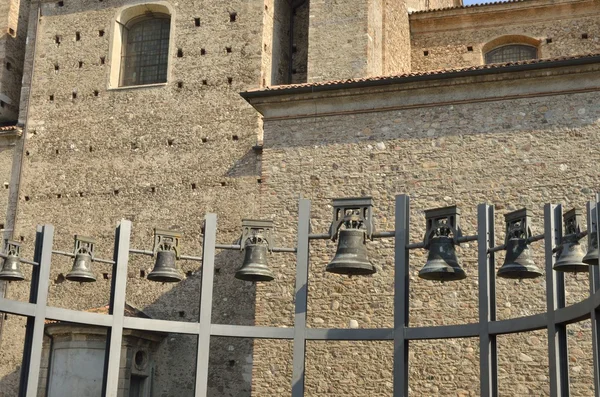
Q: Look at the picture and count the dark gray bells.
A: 9